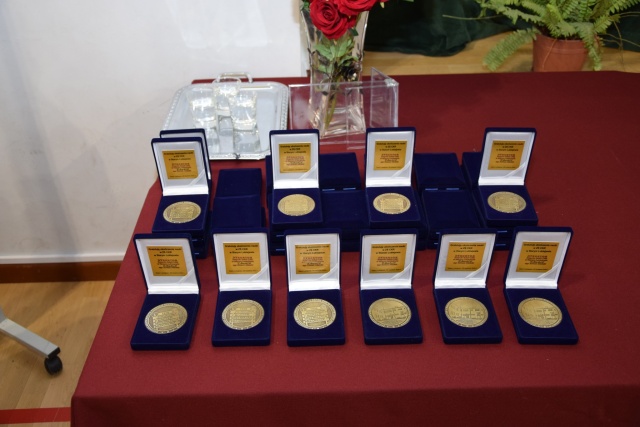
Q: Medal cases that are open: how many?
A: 11